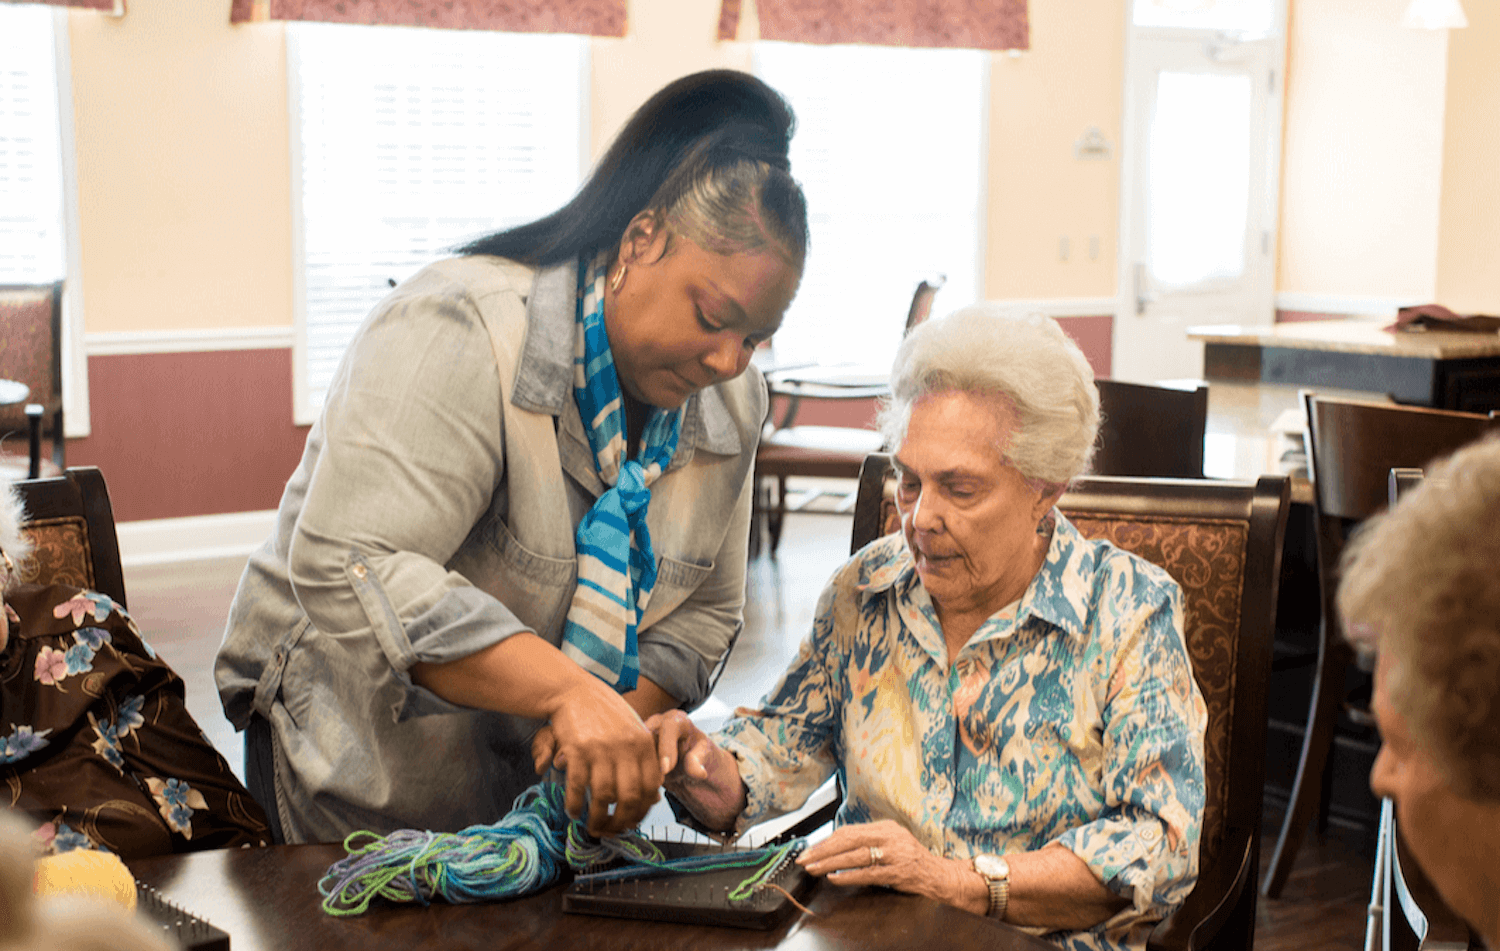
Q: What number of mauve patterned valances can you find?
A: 3